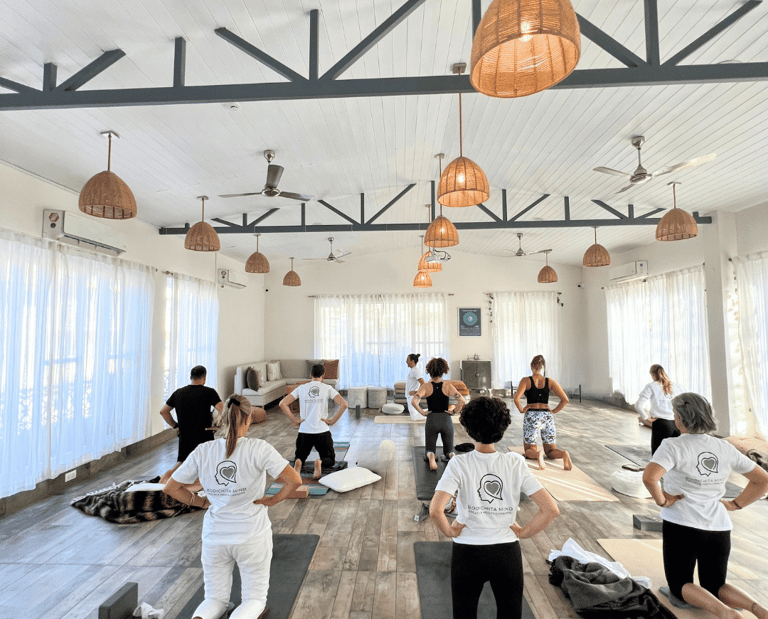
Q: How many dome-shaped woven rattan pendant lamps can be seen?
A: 12